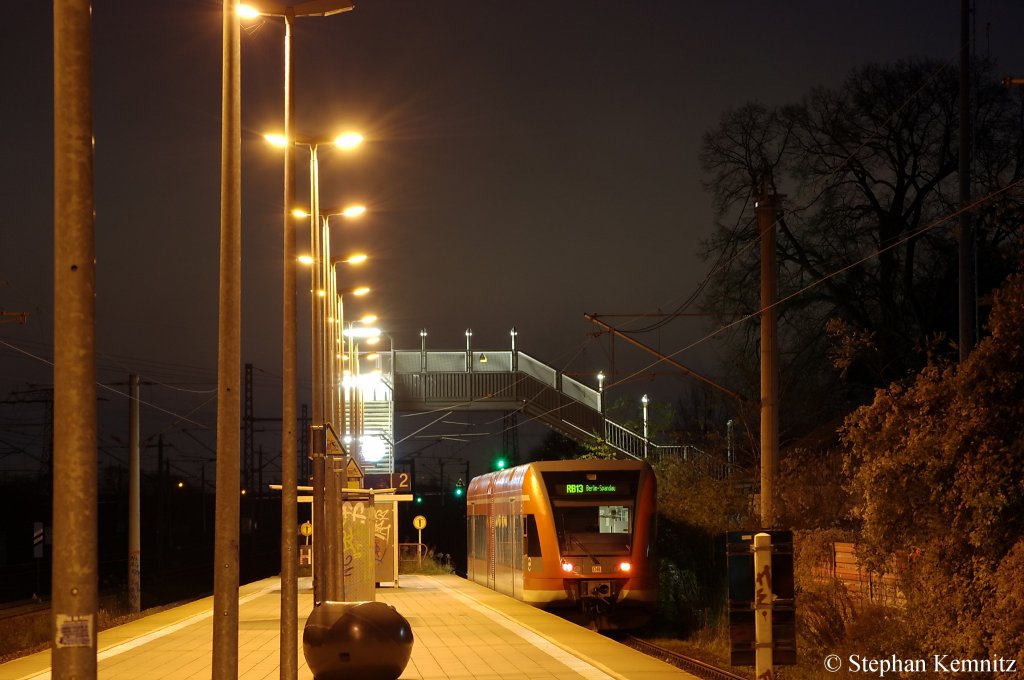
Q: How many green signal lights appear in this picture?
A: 3